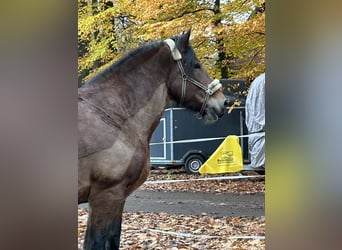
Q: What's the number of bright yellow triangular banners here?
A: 1